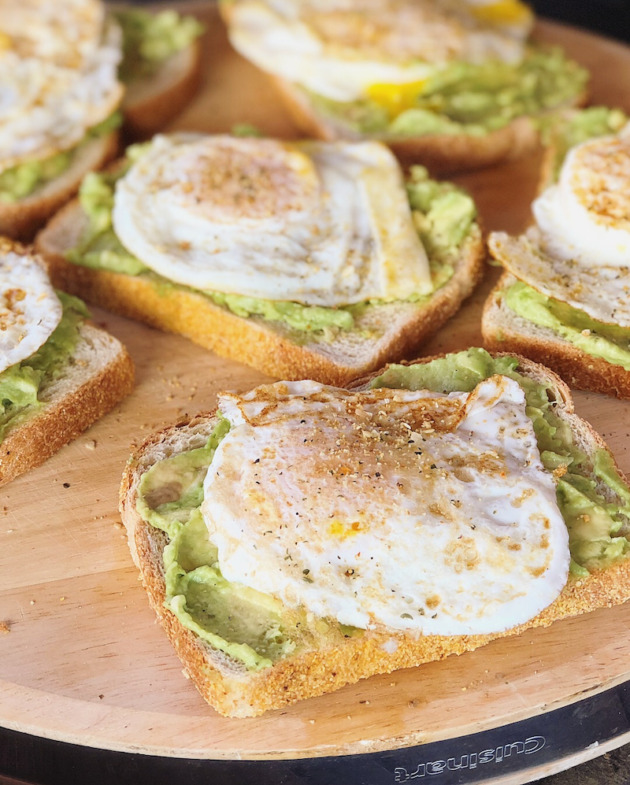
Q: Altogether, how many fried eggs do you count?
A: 6